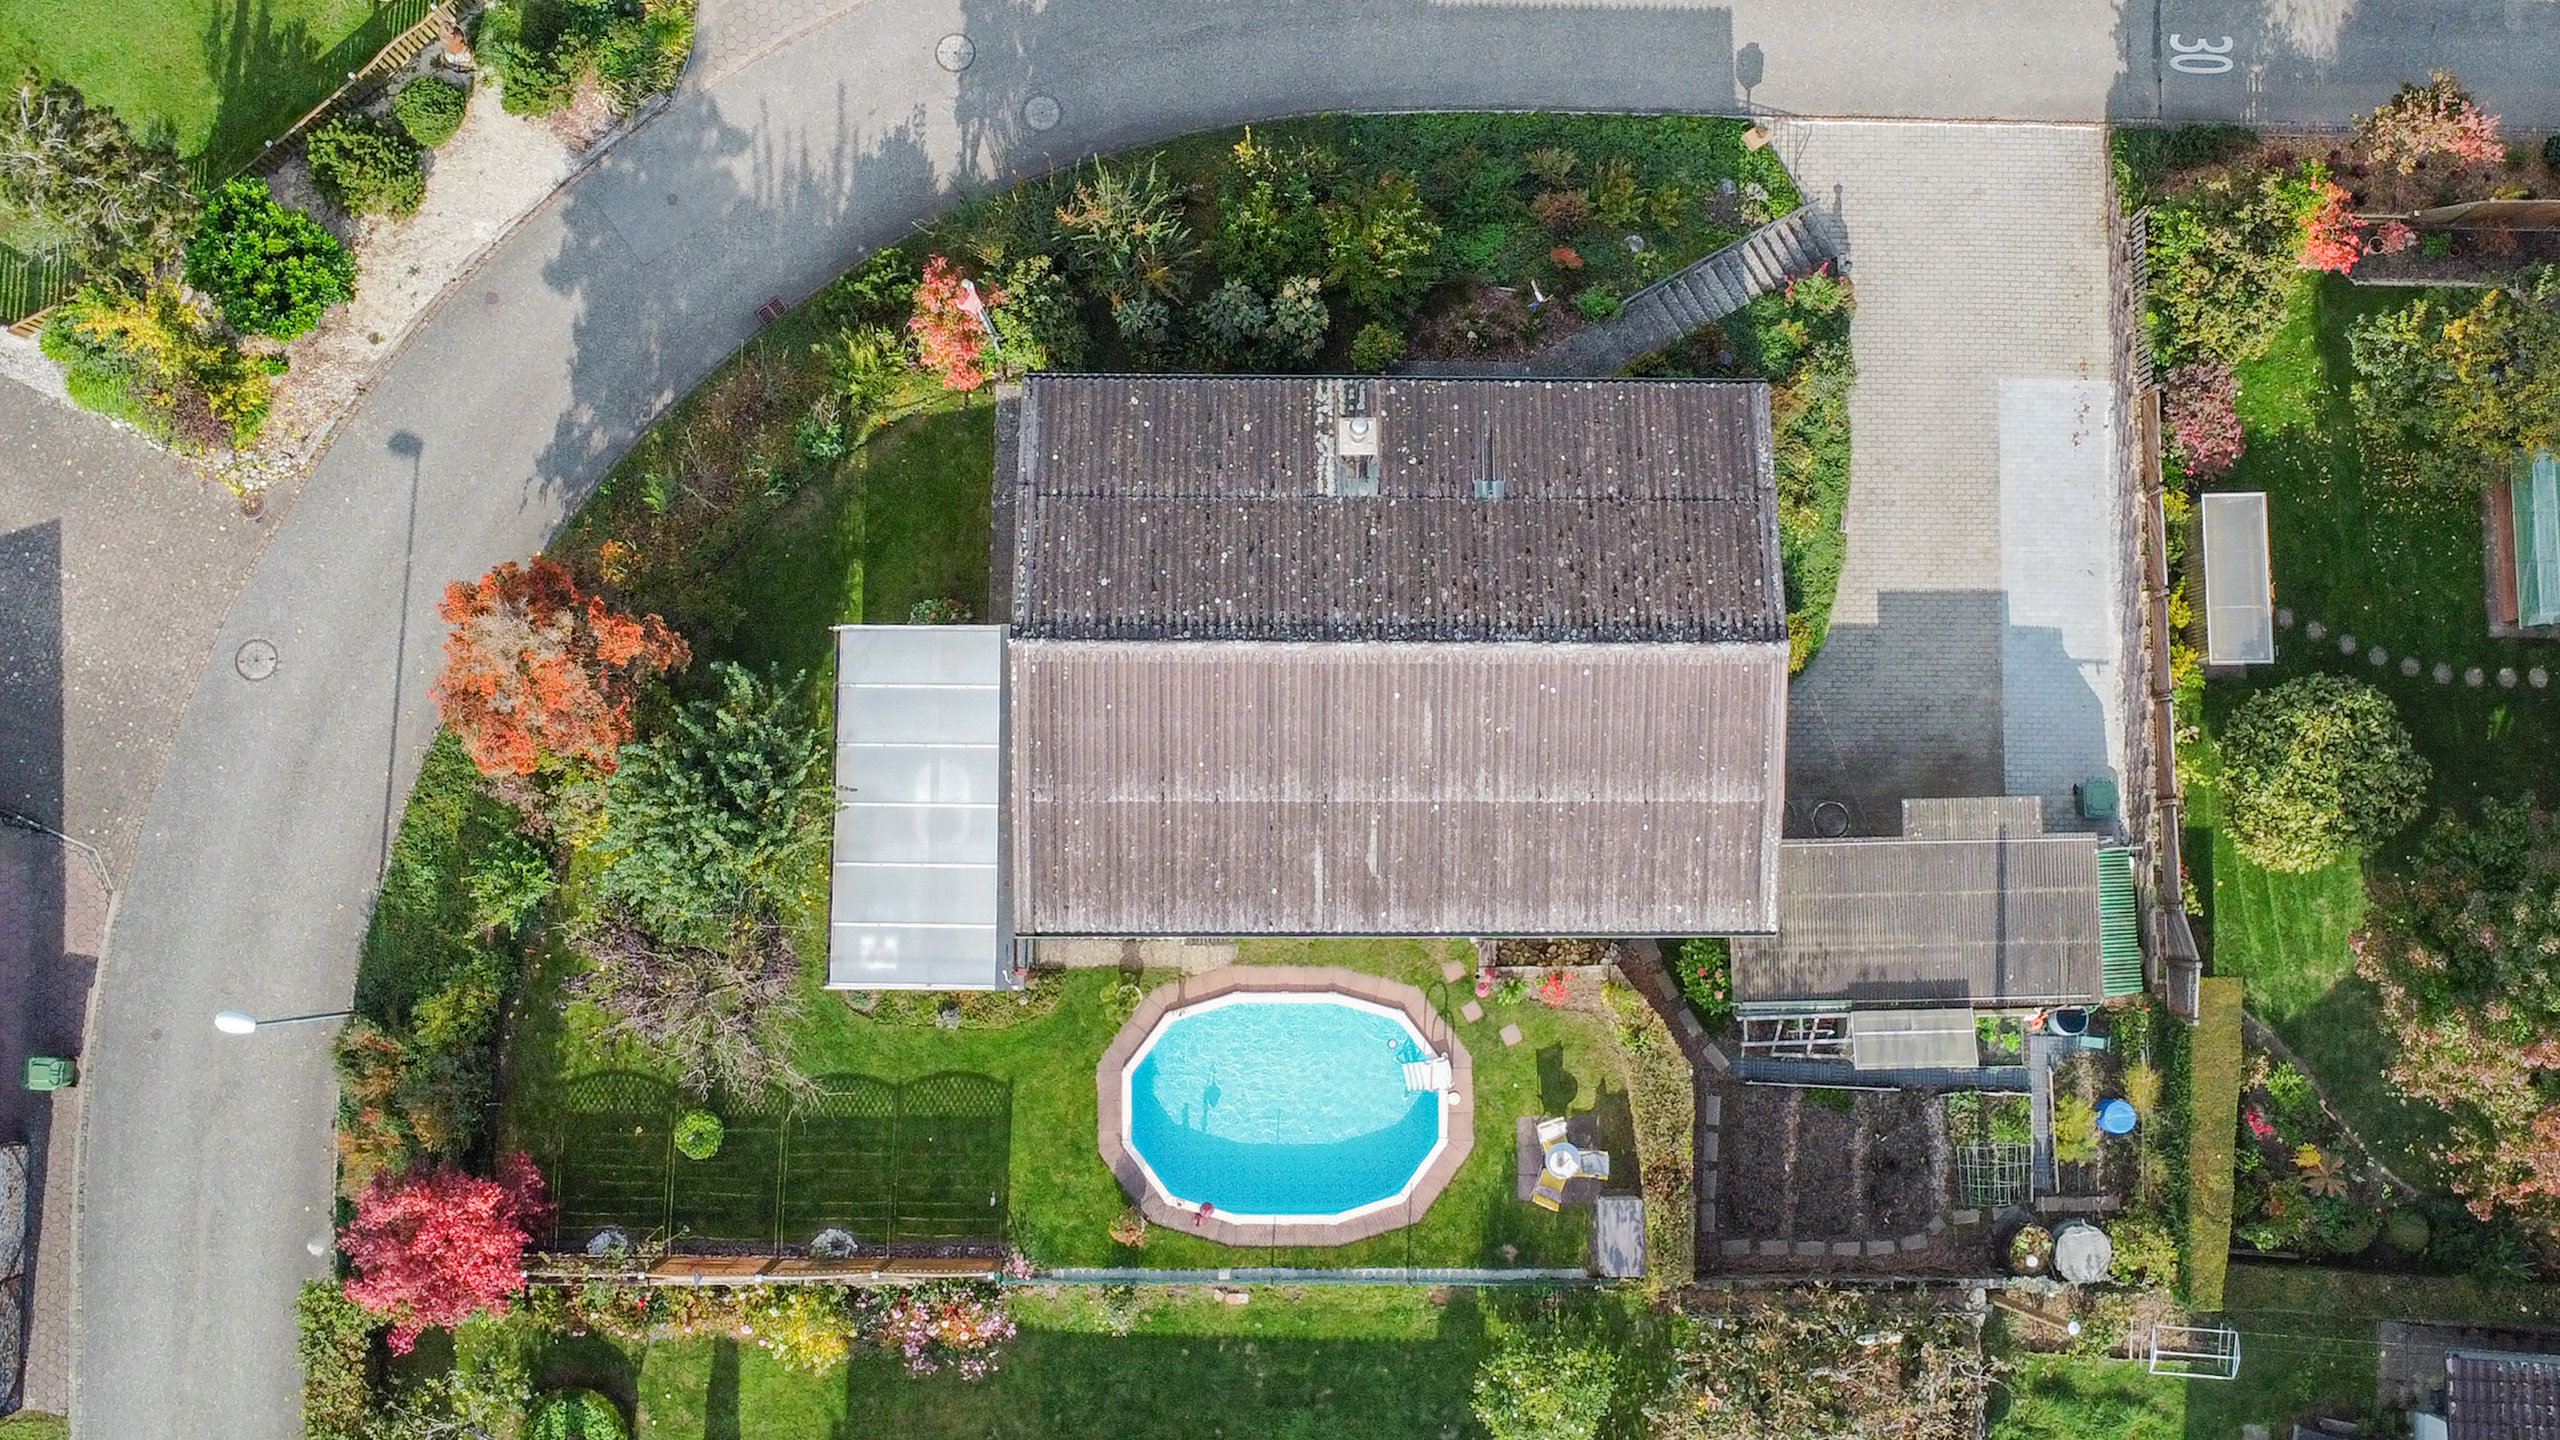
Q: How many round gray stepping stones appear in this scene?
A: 9